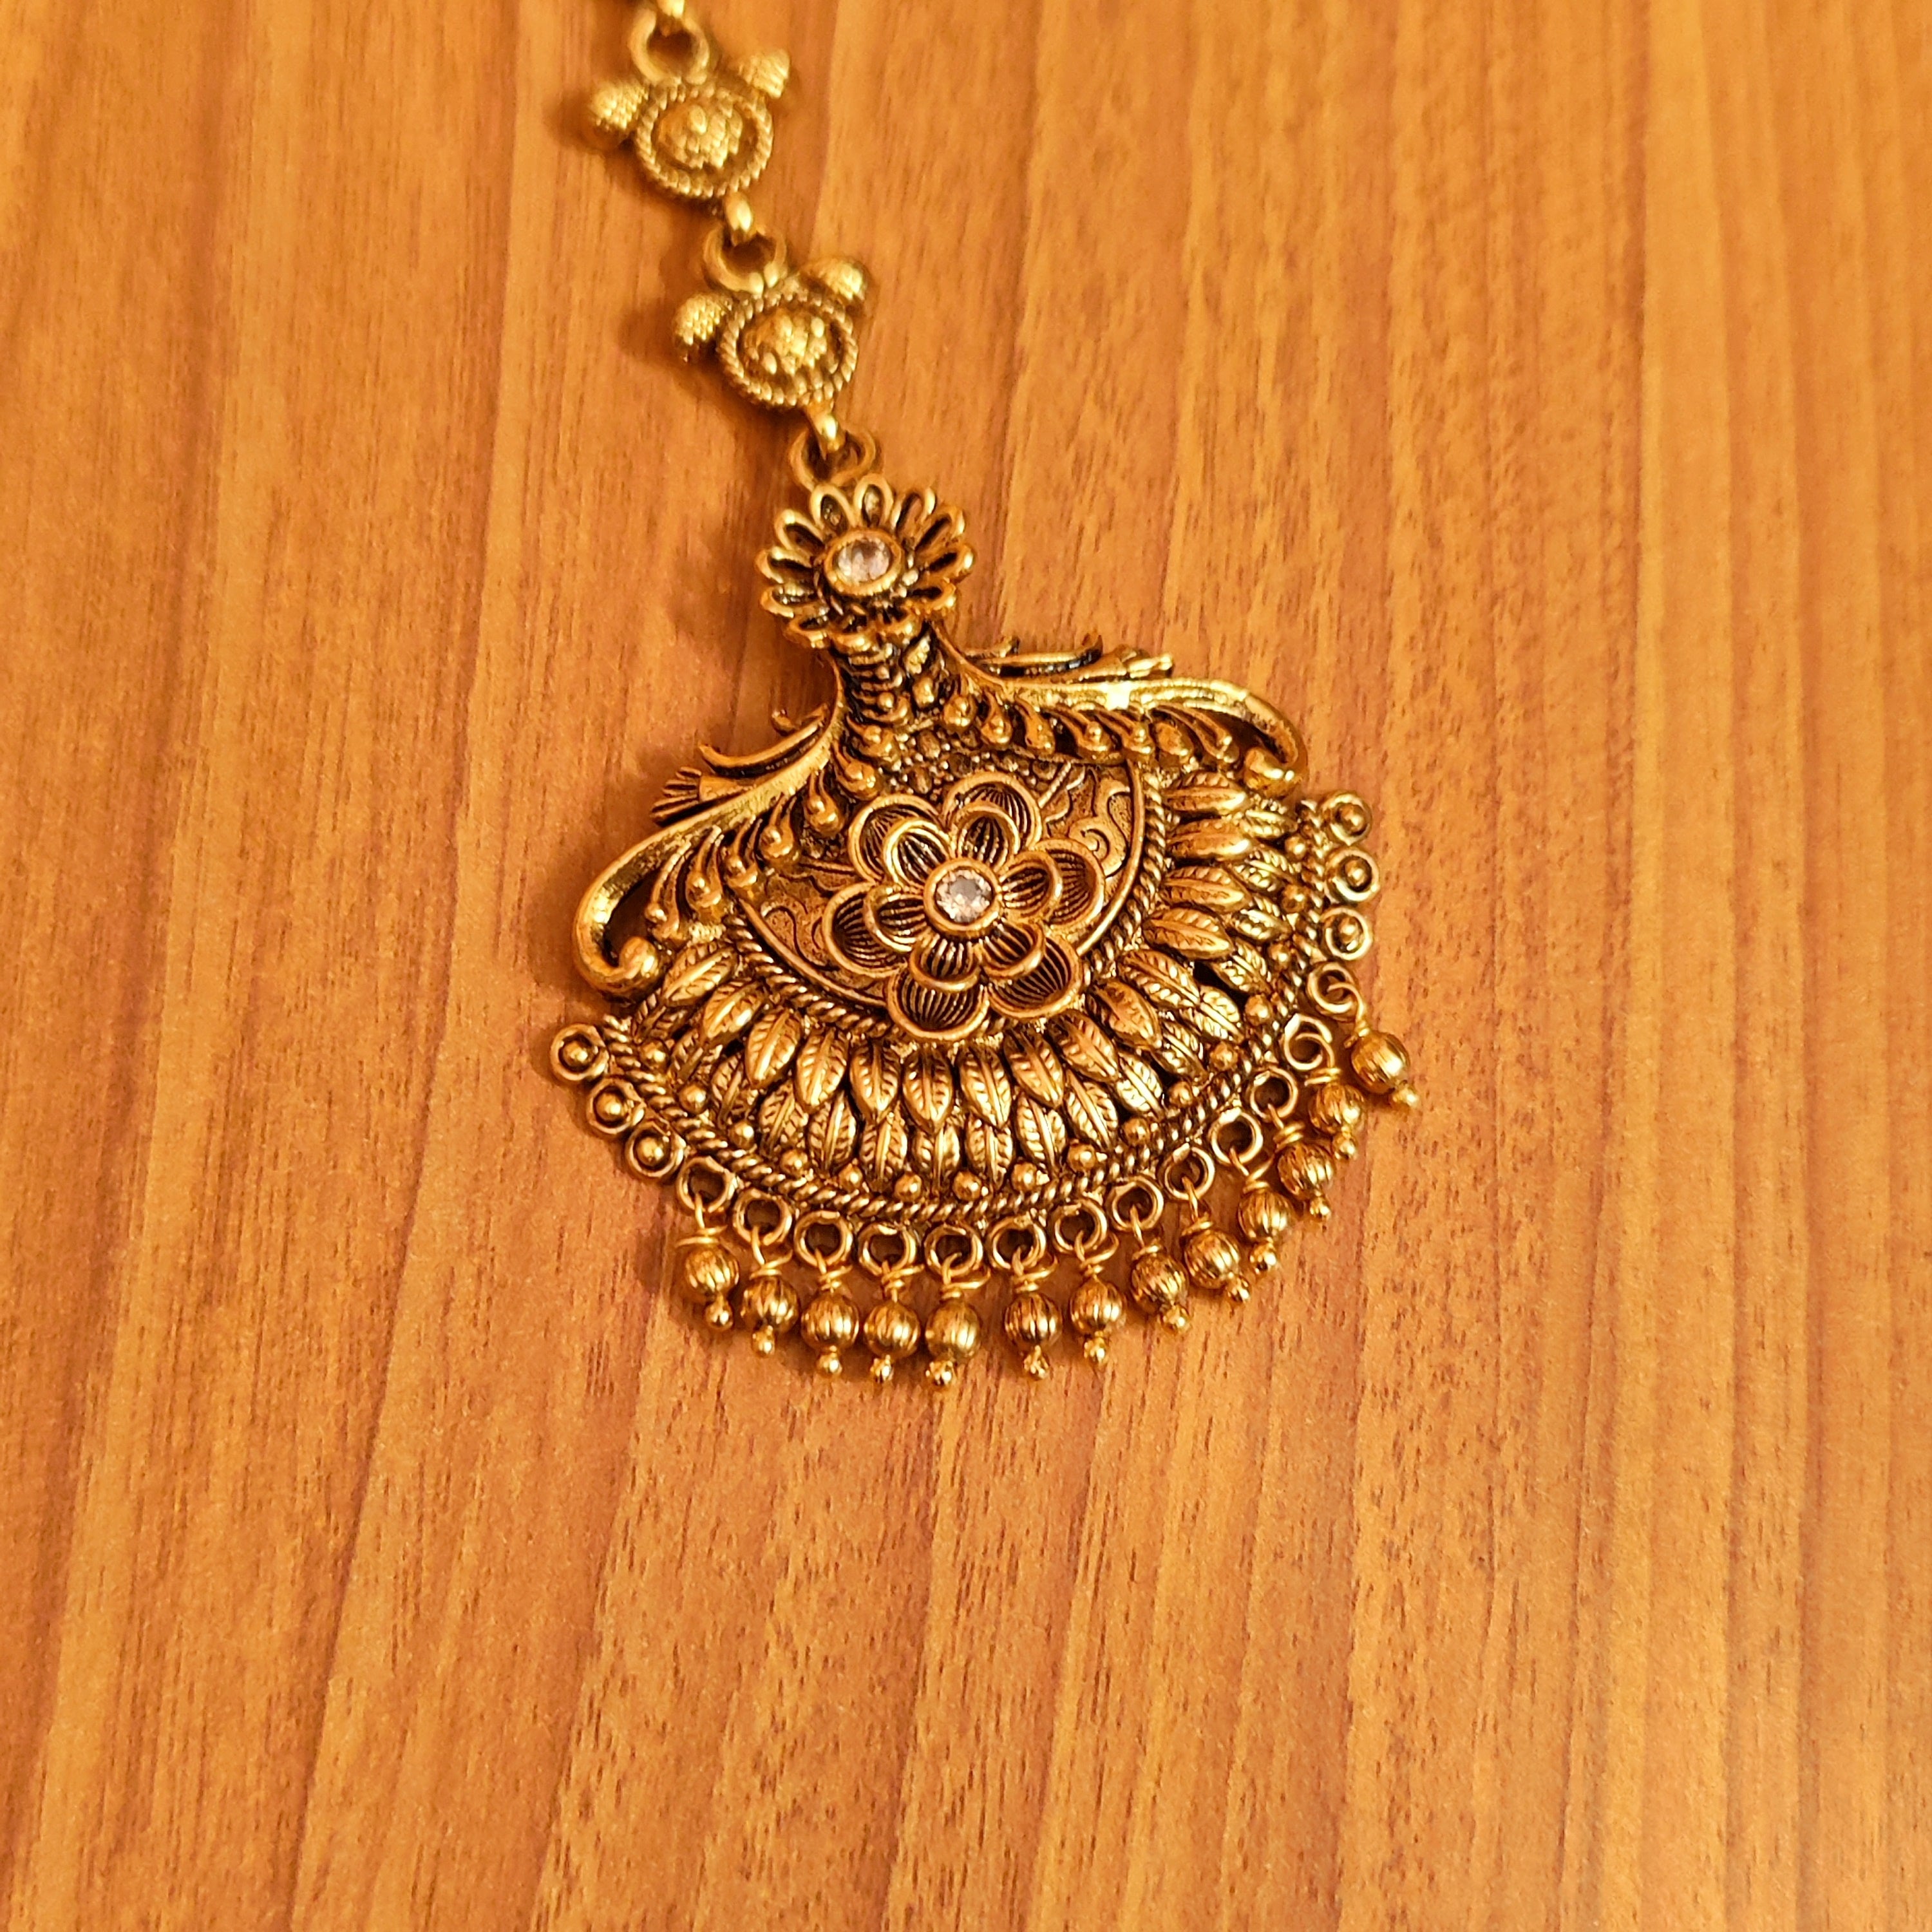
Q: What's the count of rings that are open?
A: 13